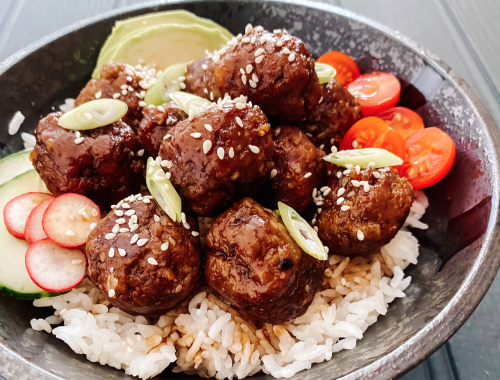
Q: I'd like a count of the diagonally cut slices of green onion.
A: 7